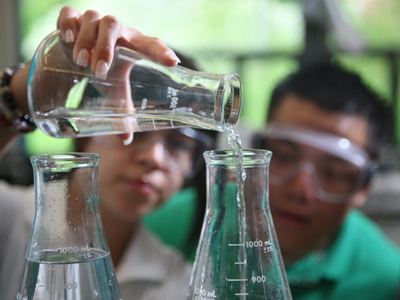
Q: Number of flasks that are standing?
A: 2